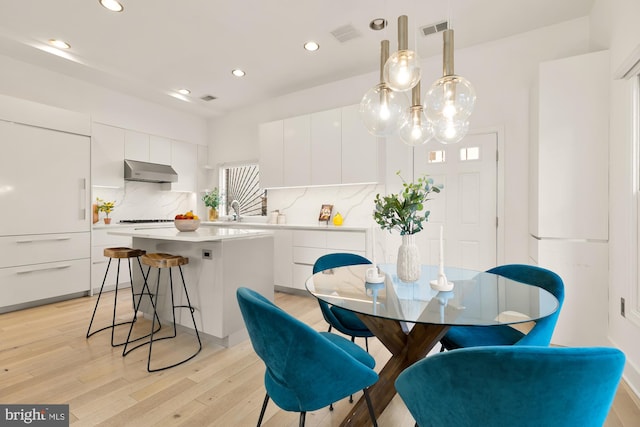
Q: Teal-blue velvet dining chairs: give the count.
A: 4